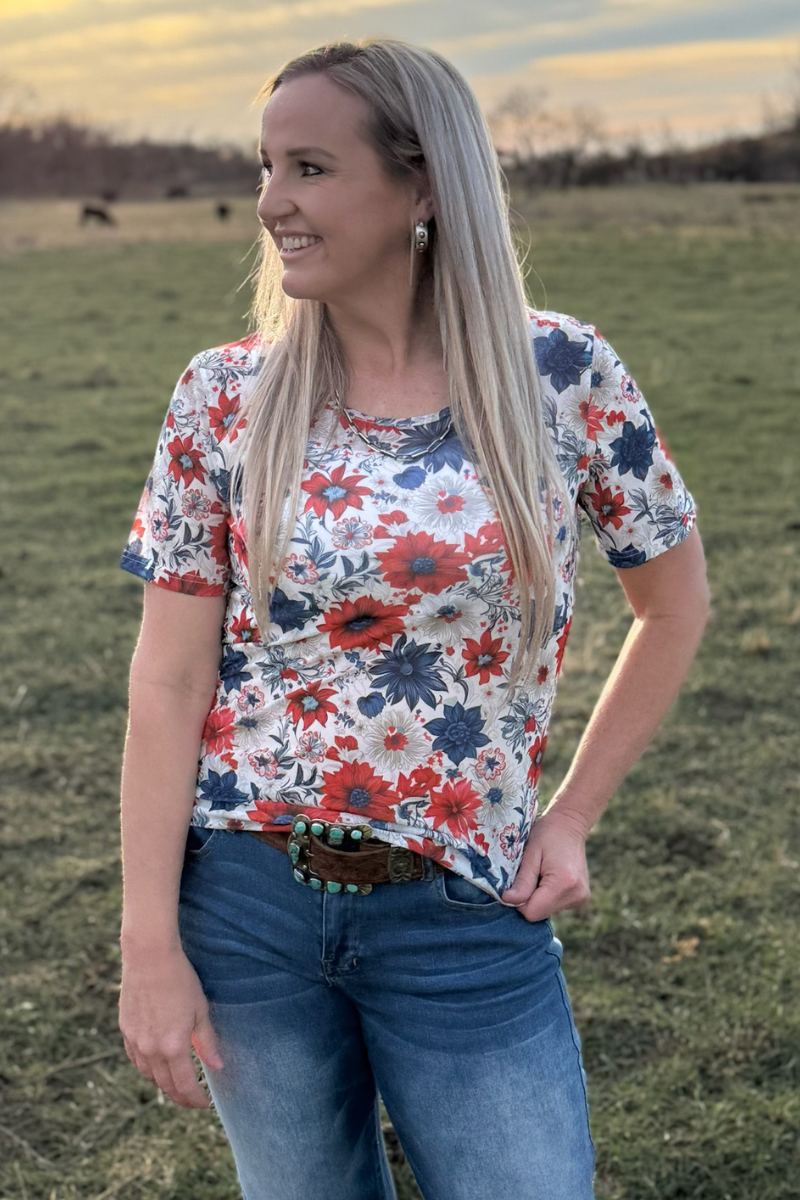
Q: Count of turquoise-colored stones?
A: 9